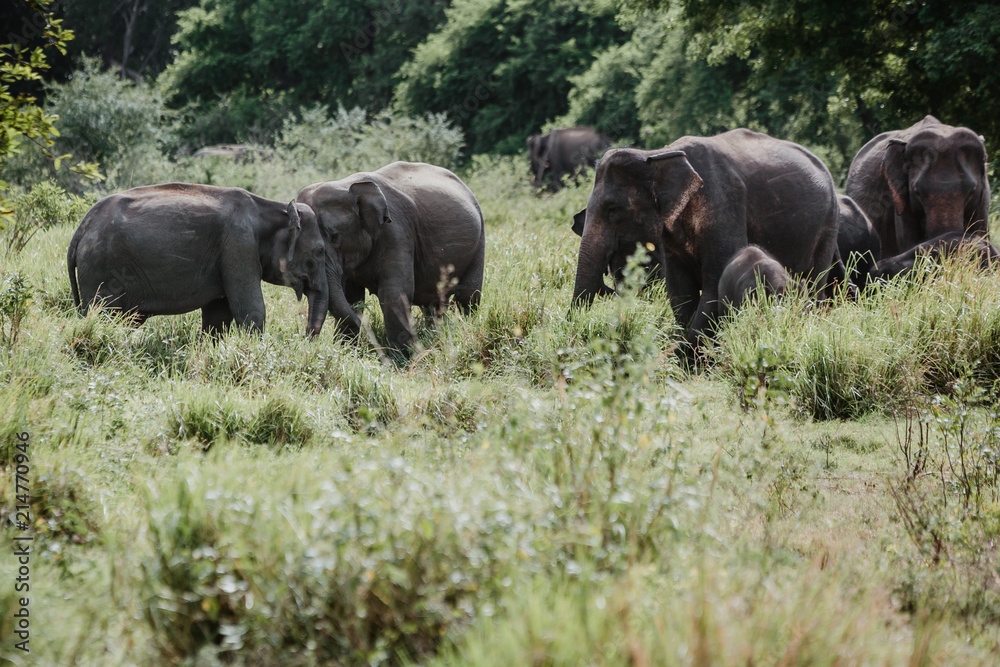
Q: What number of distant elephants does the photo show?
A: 1